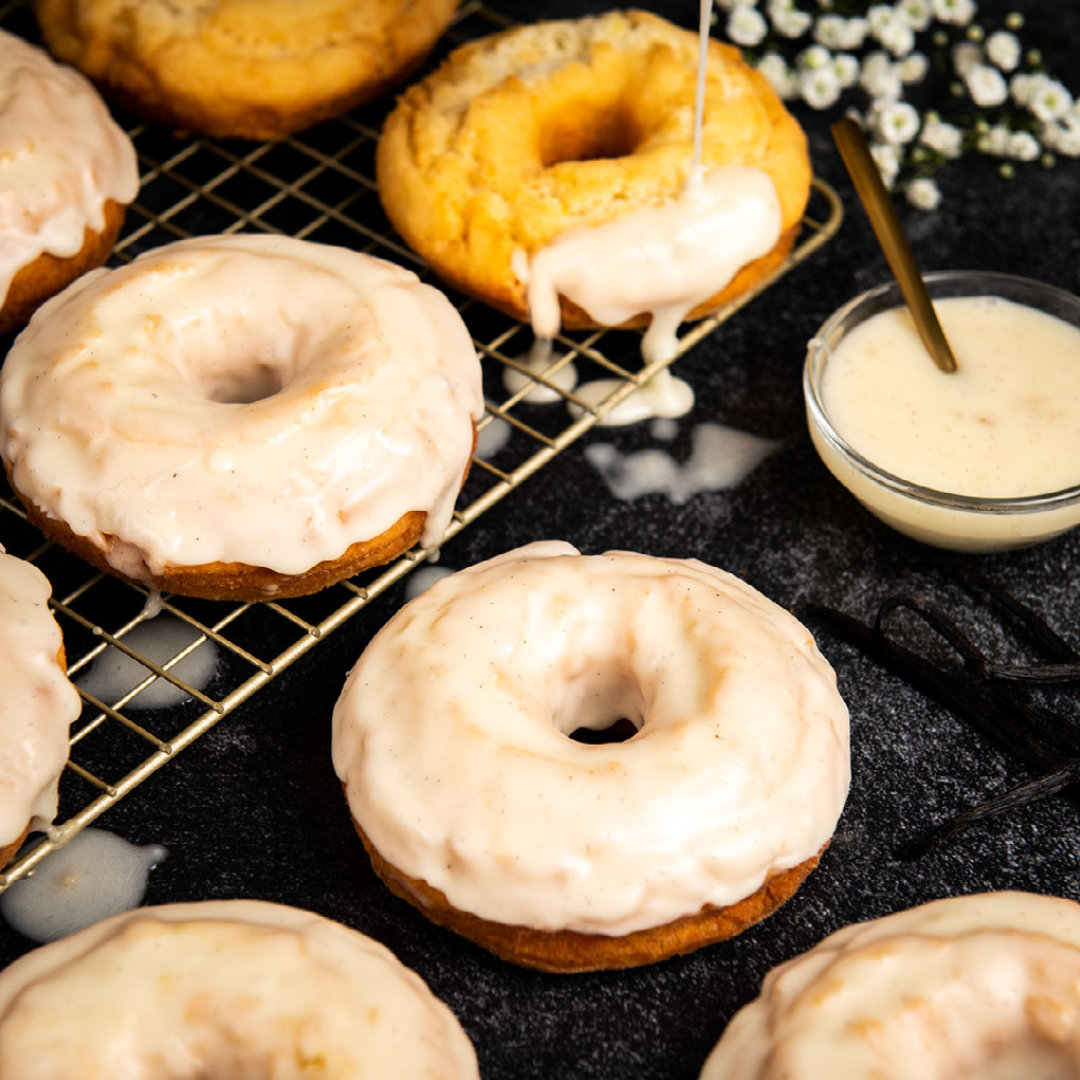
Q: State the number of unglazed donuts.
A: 1